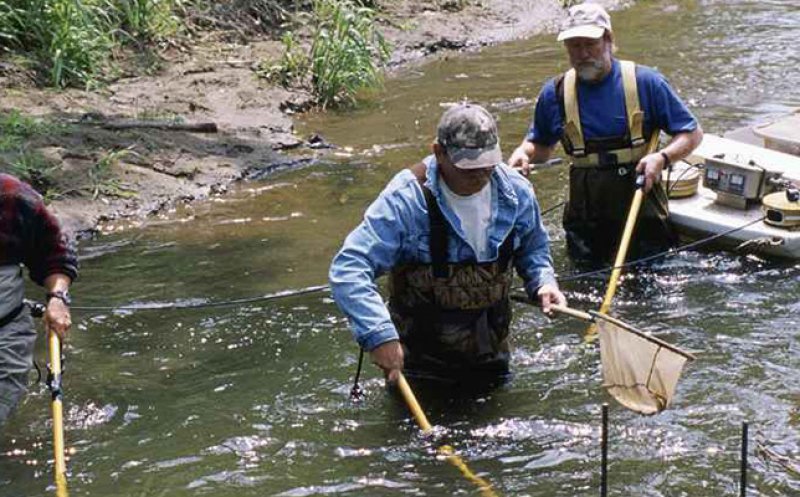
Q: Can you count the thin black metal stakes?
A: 2